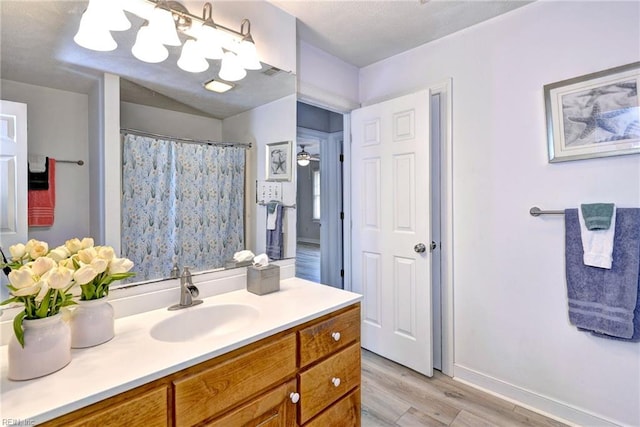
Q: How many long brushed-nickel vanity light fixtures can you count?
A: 1